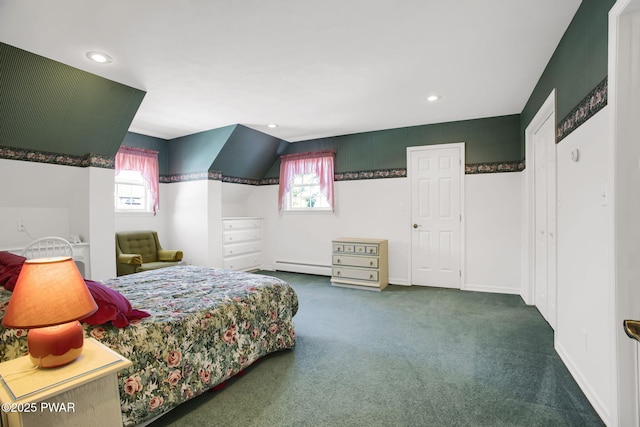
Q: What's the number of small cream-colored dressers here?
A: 1